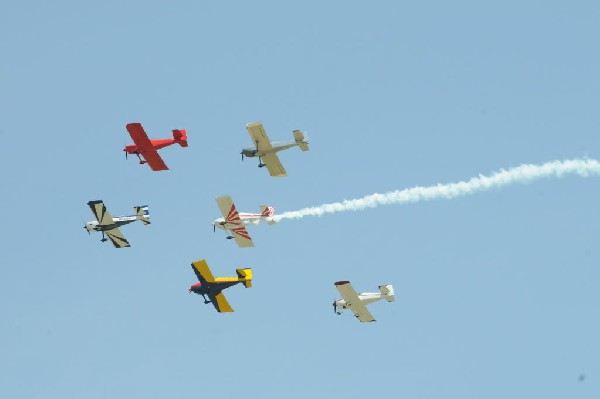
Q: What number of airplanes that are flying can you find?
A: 6